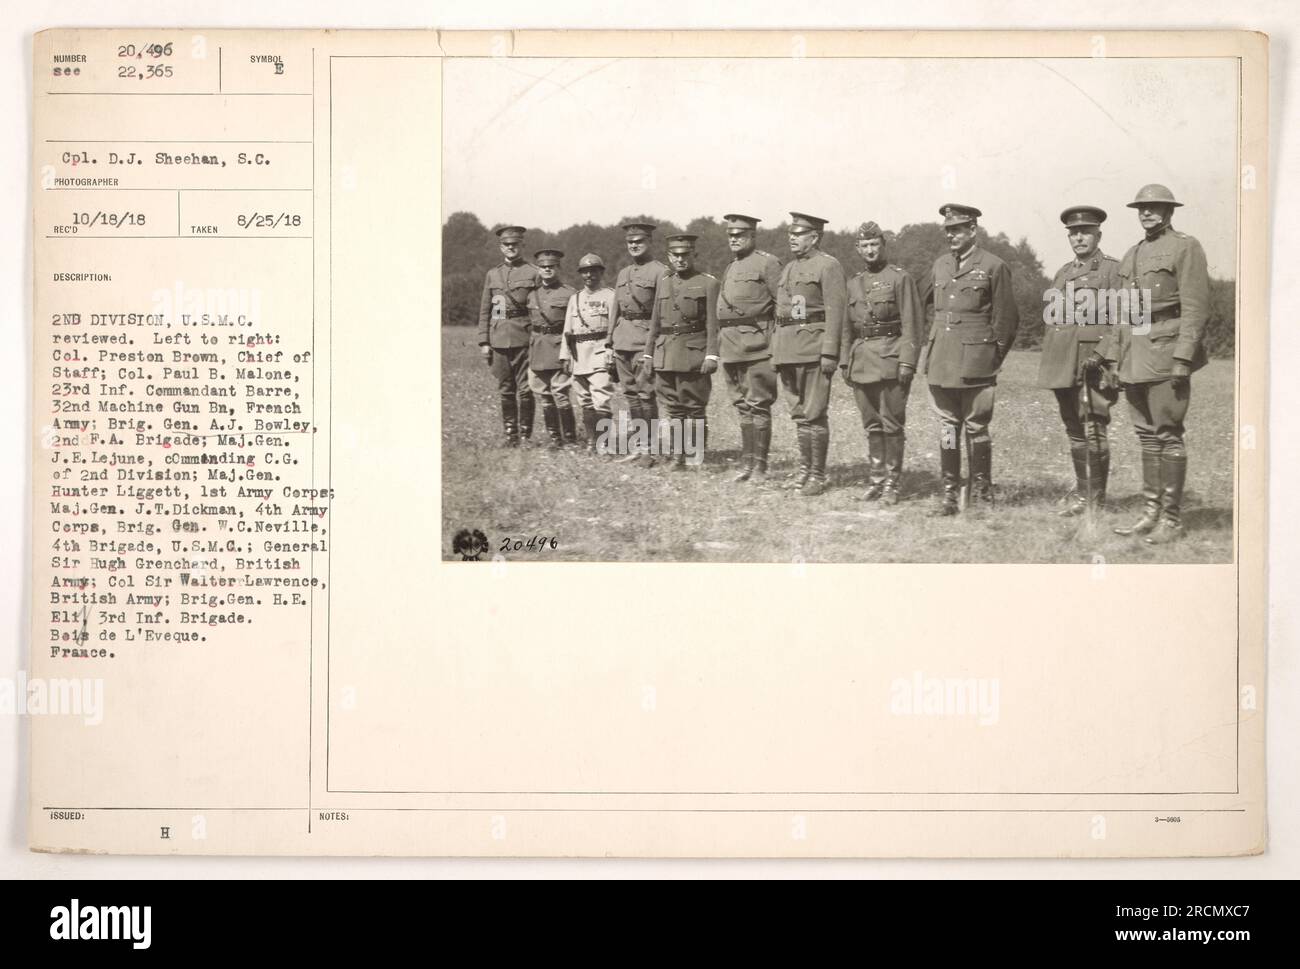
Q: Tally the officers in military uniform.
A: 11